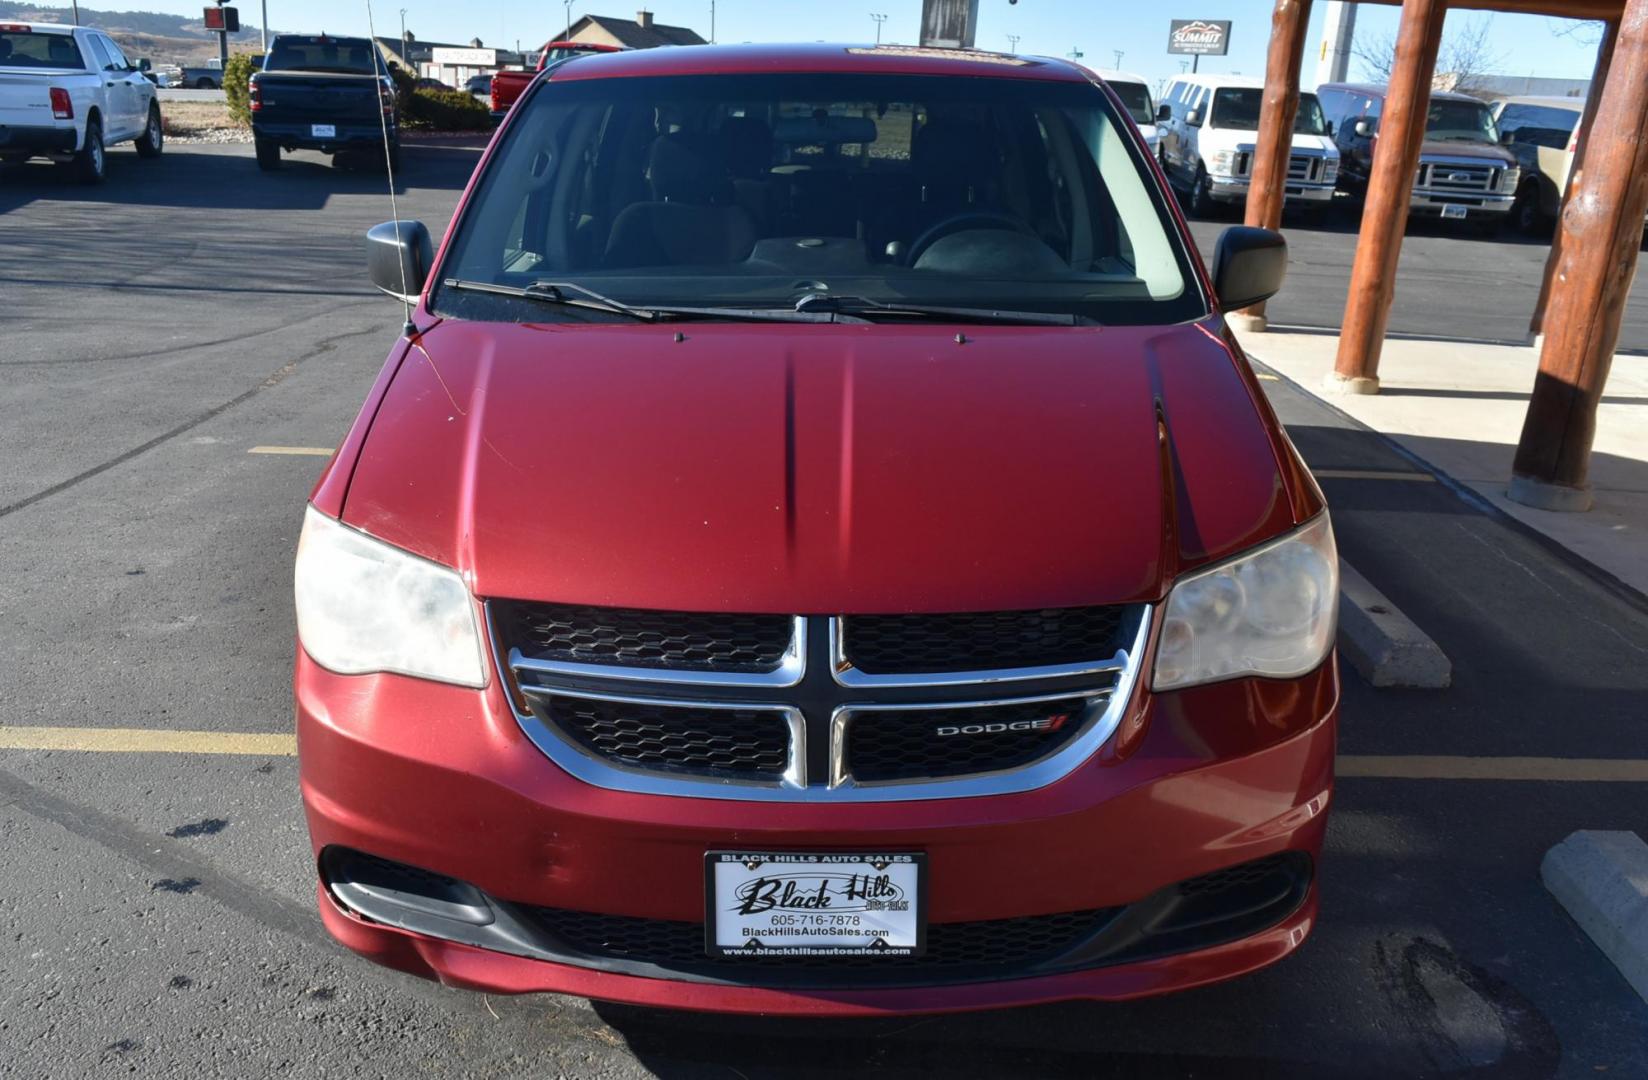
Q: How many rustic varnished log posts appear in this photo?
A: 4